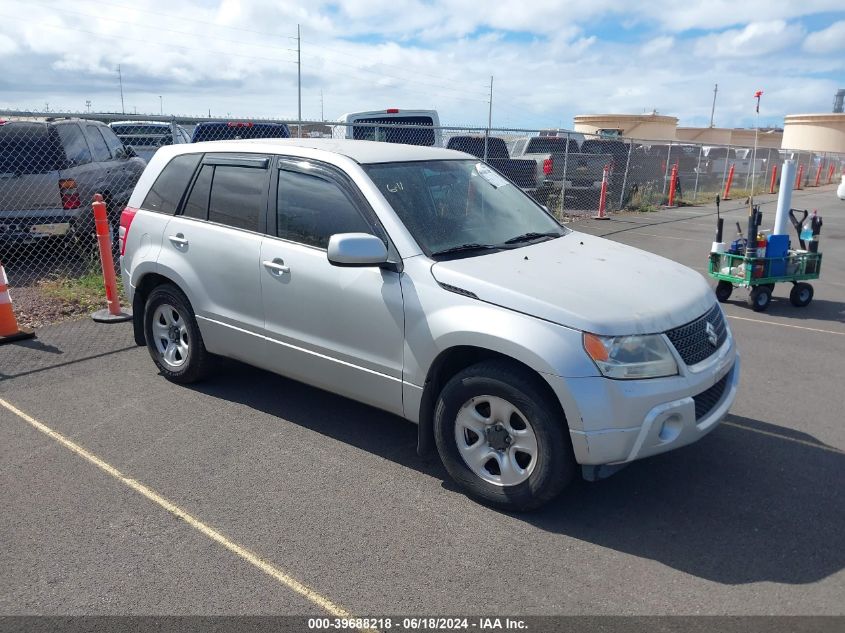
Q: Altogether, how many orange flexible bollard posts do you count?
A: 8